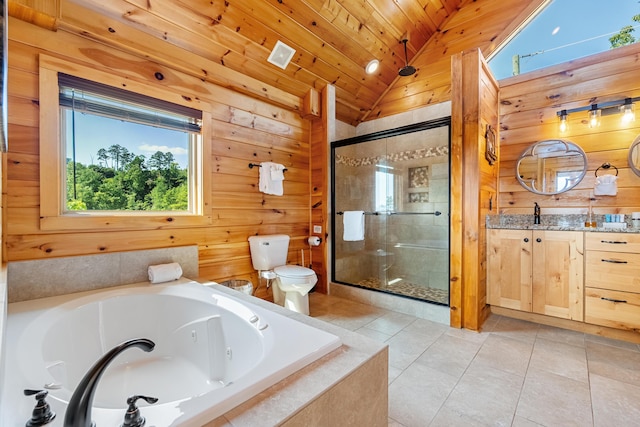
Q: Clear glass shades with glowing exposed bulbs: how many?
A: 3